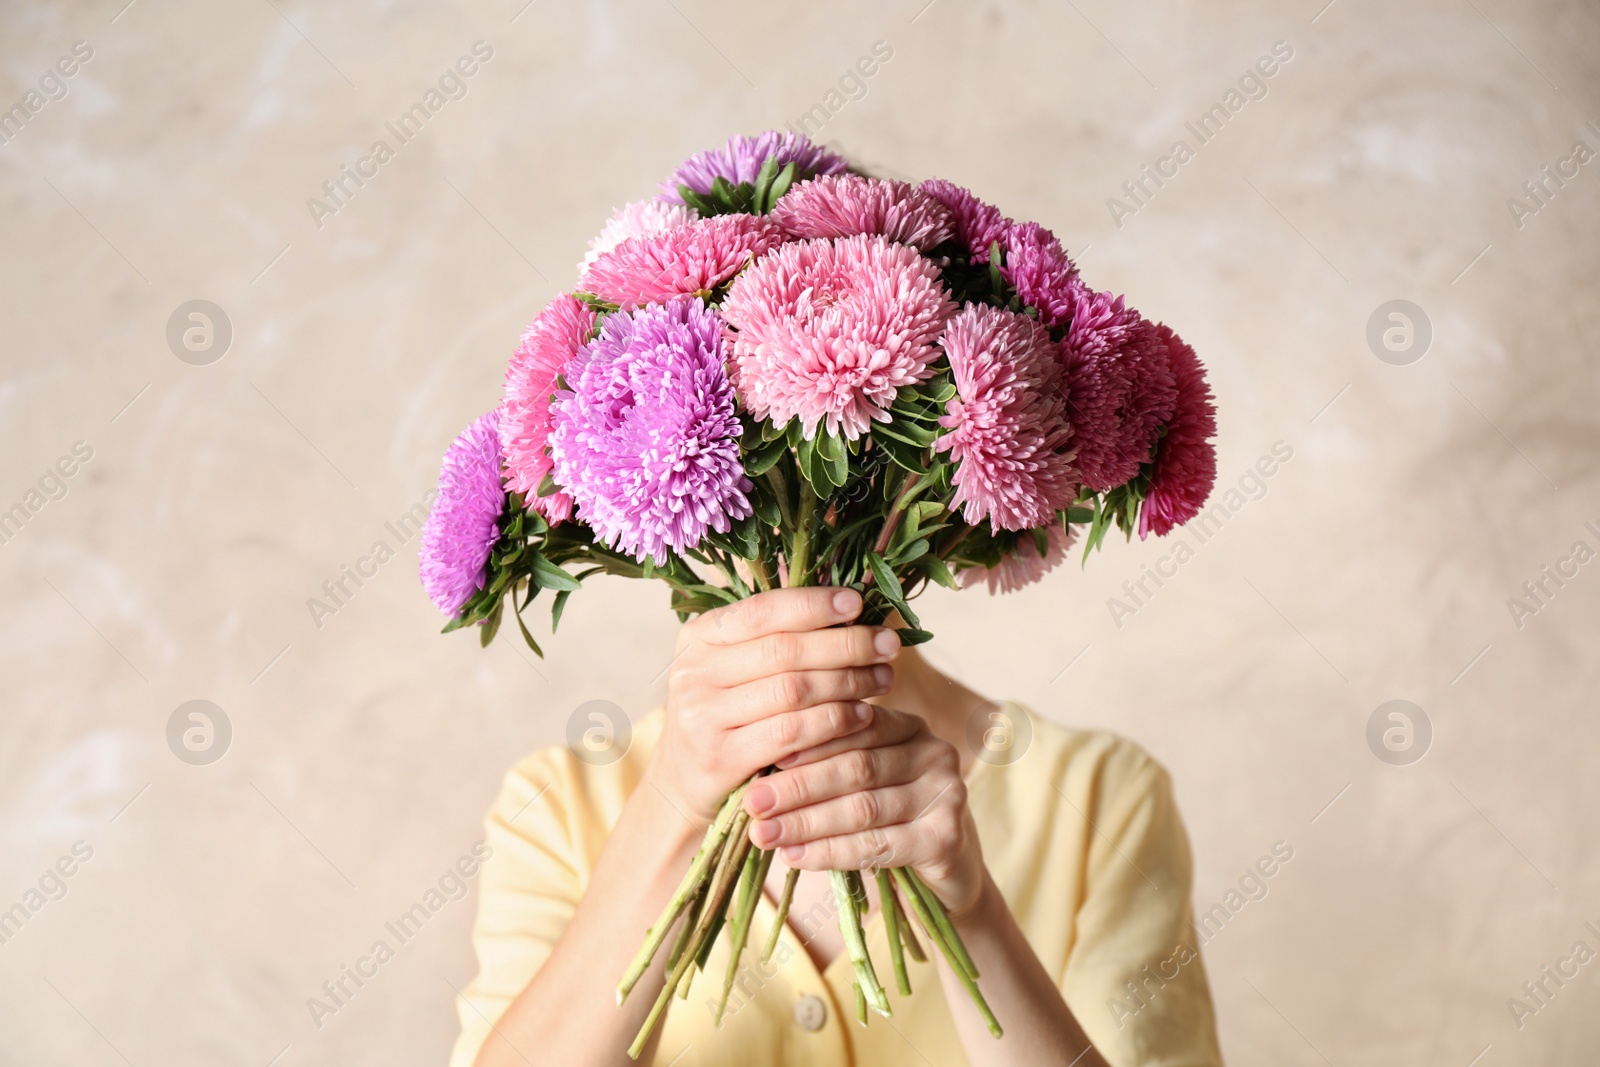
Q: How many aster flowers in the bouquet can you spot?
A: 14